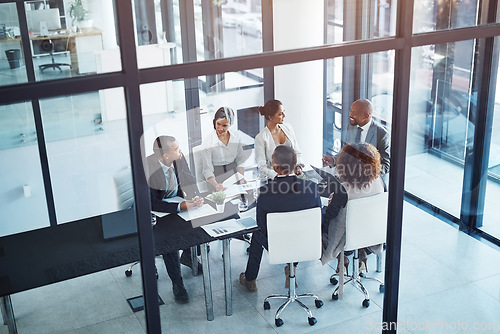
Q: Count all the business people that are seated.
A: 6